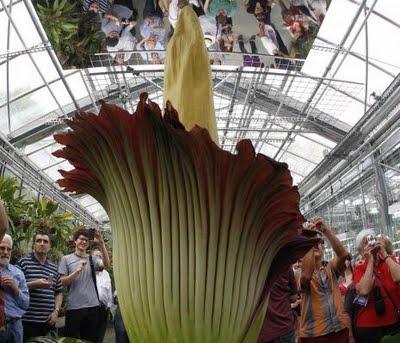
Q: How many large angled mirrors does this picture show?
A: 1